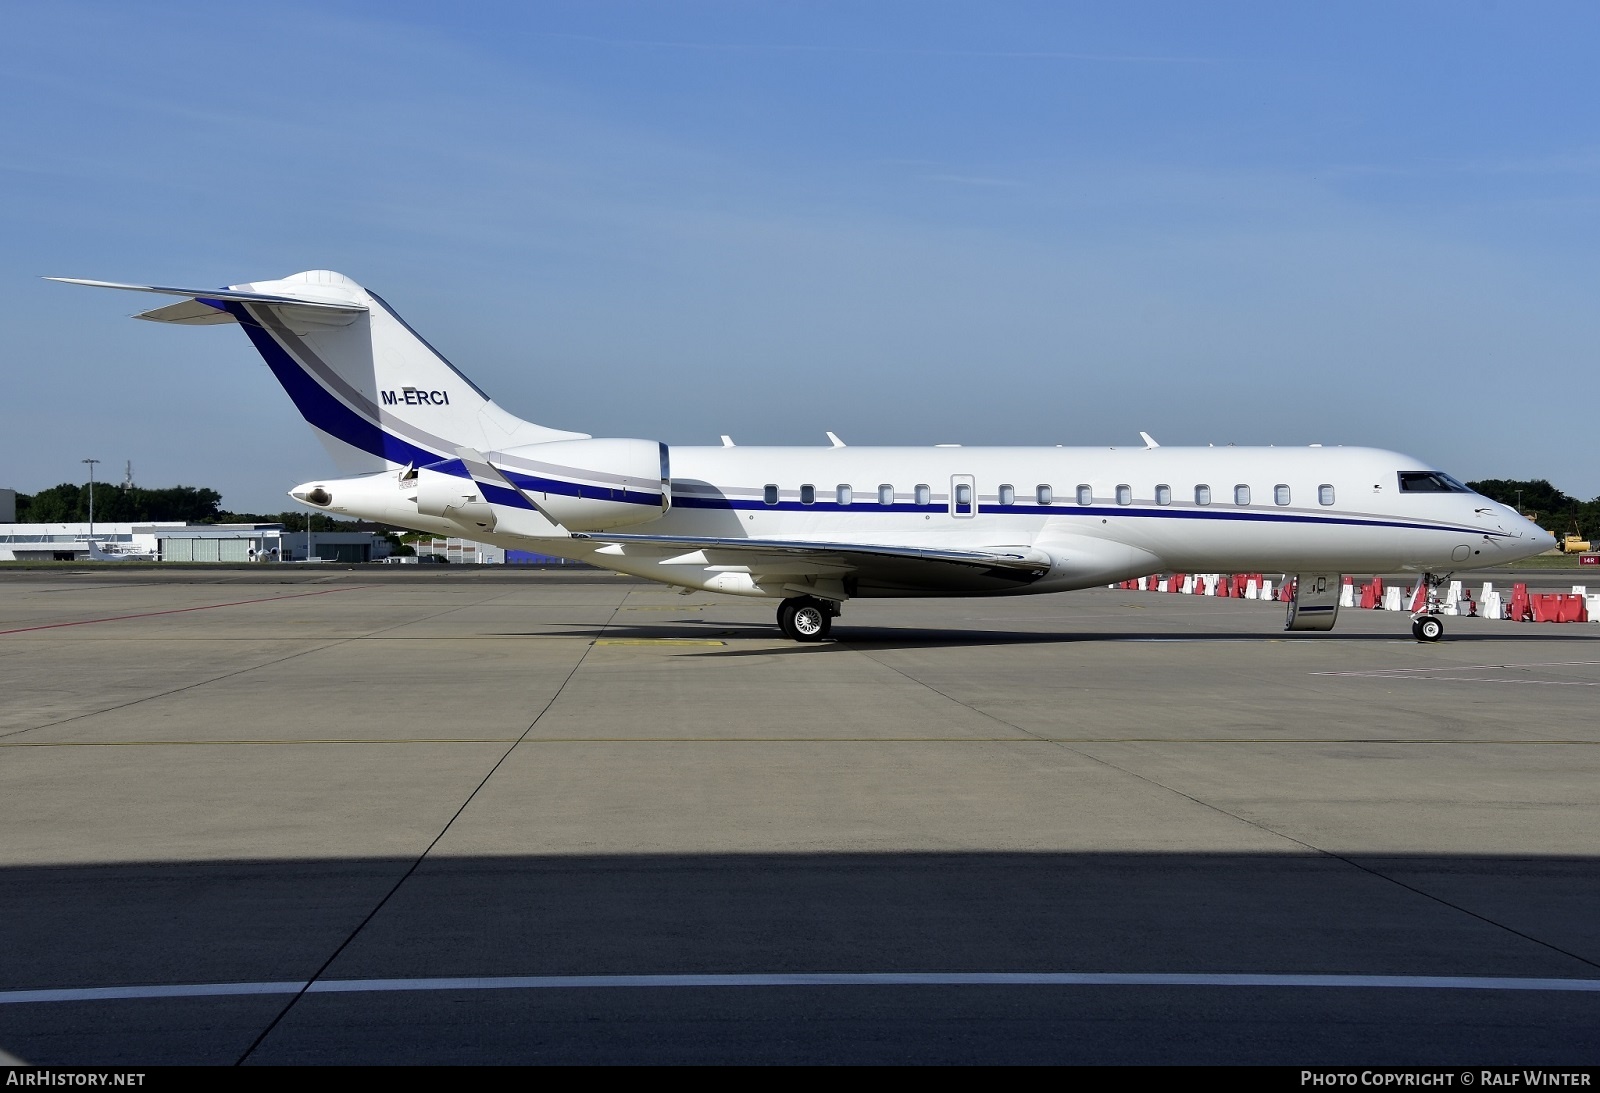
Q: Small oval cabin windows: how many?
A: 15